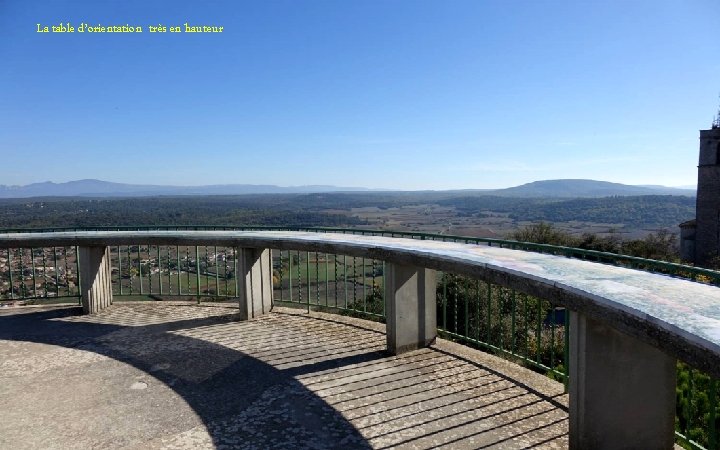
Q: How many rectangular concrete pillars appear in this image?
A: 4